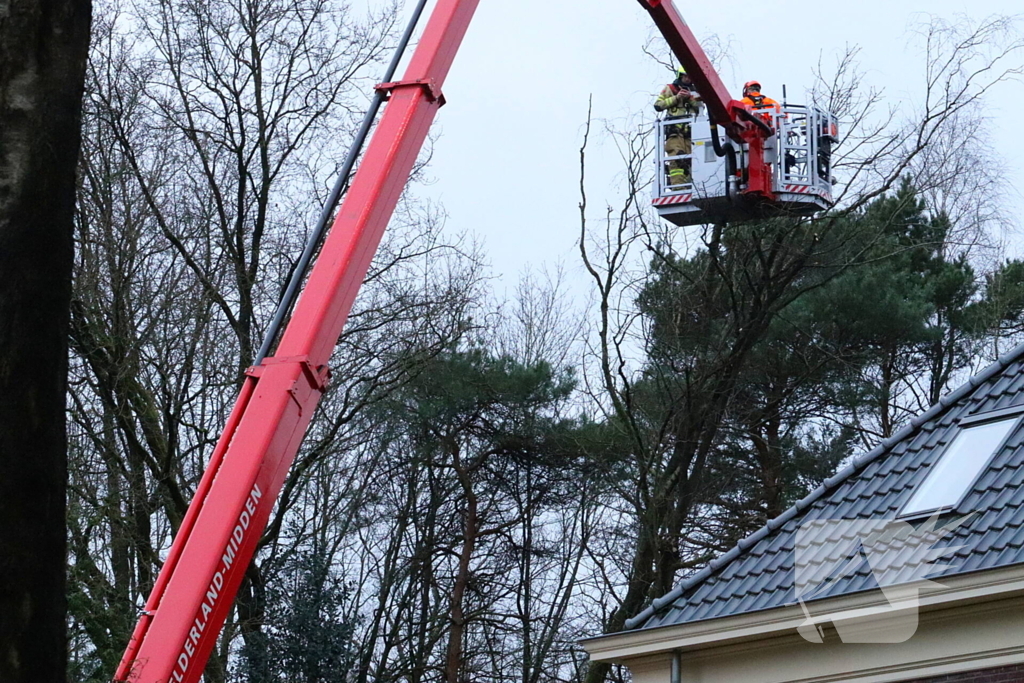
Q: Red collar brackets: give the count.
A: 2